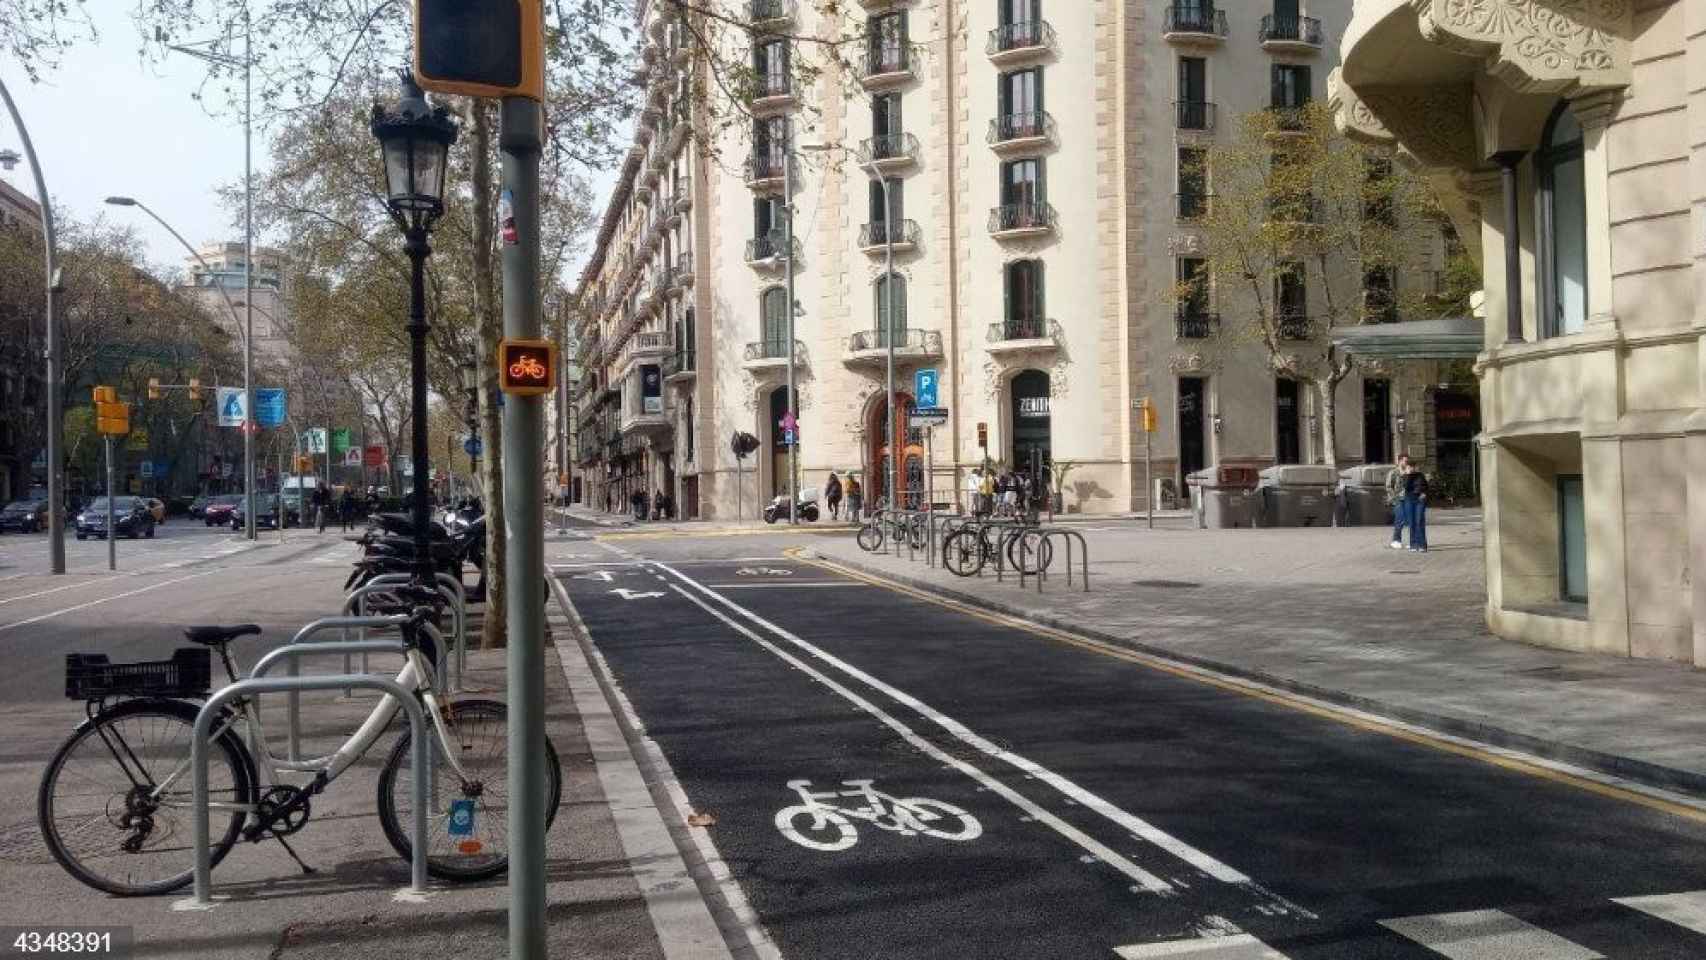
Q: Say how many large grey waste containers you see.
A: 3